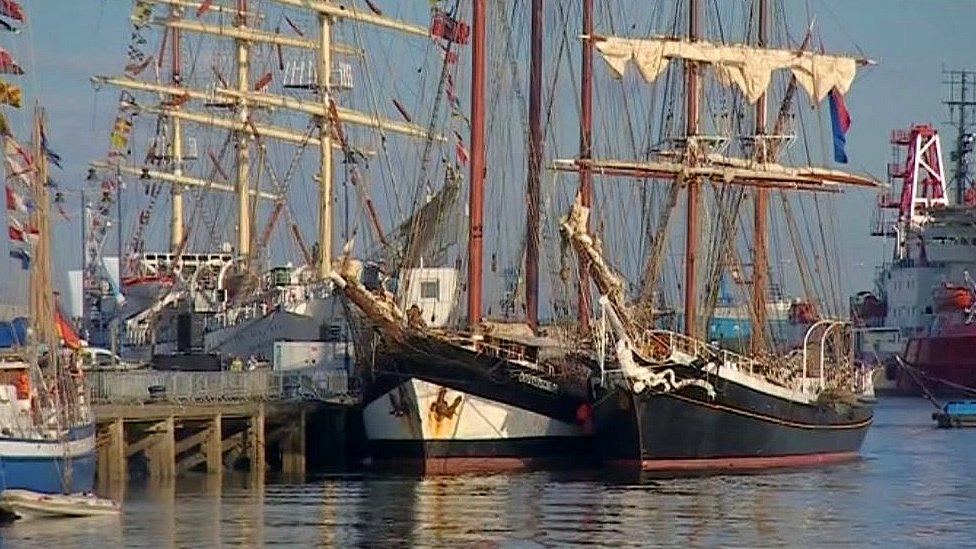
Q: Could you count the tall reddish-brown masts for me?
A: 5